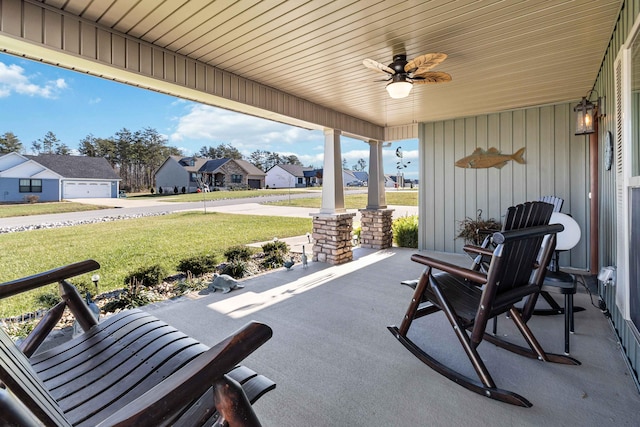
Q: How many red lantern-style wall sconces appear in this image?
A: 0